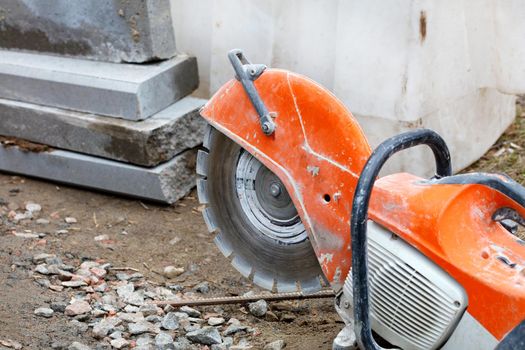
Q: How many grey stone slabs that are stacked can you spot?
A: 4